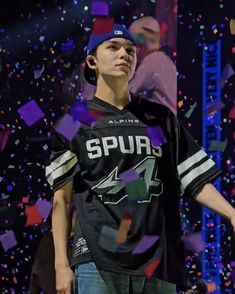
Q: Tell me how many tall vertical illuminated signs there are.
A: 1